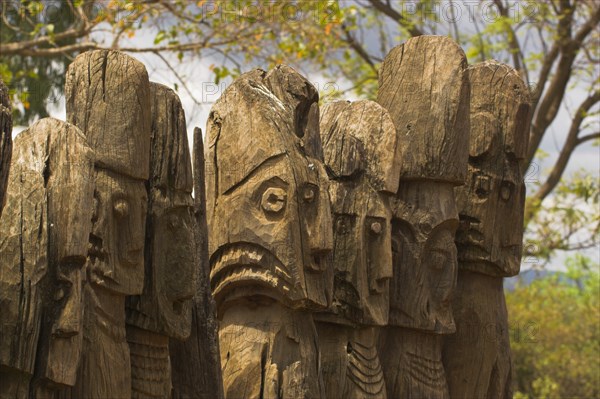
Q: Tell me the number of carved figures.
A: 7